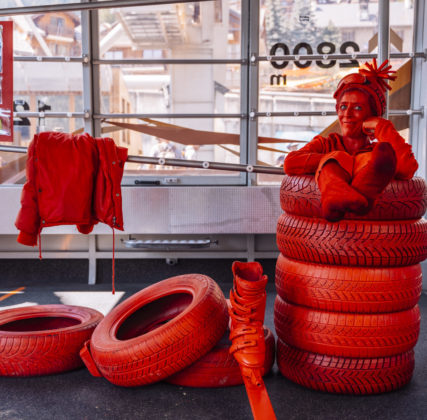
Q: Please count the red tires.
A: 8